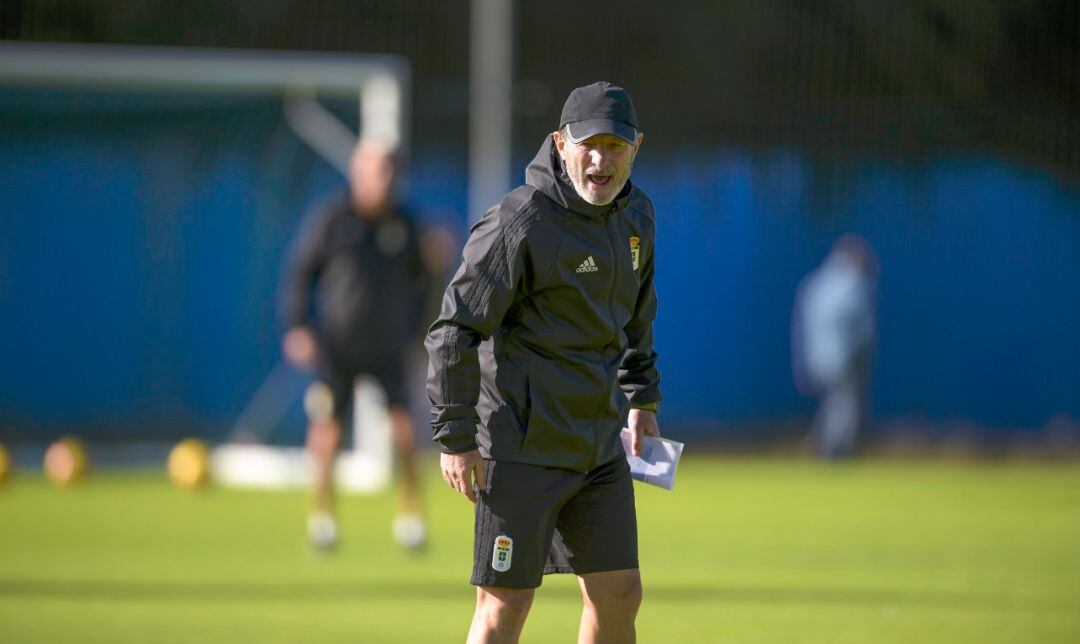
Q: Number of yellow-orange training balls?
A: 3